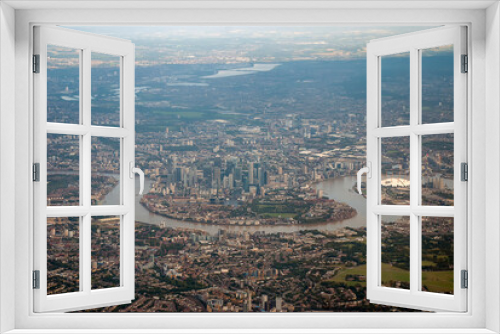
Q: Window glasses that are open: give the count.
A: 2